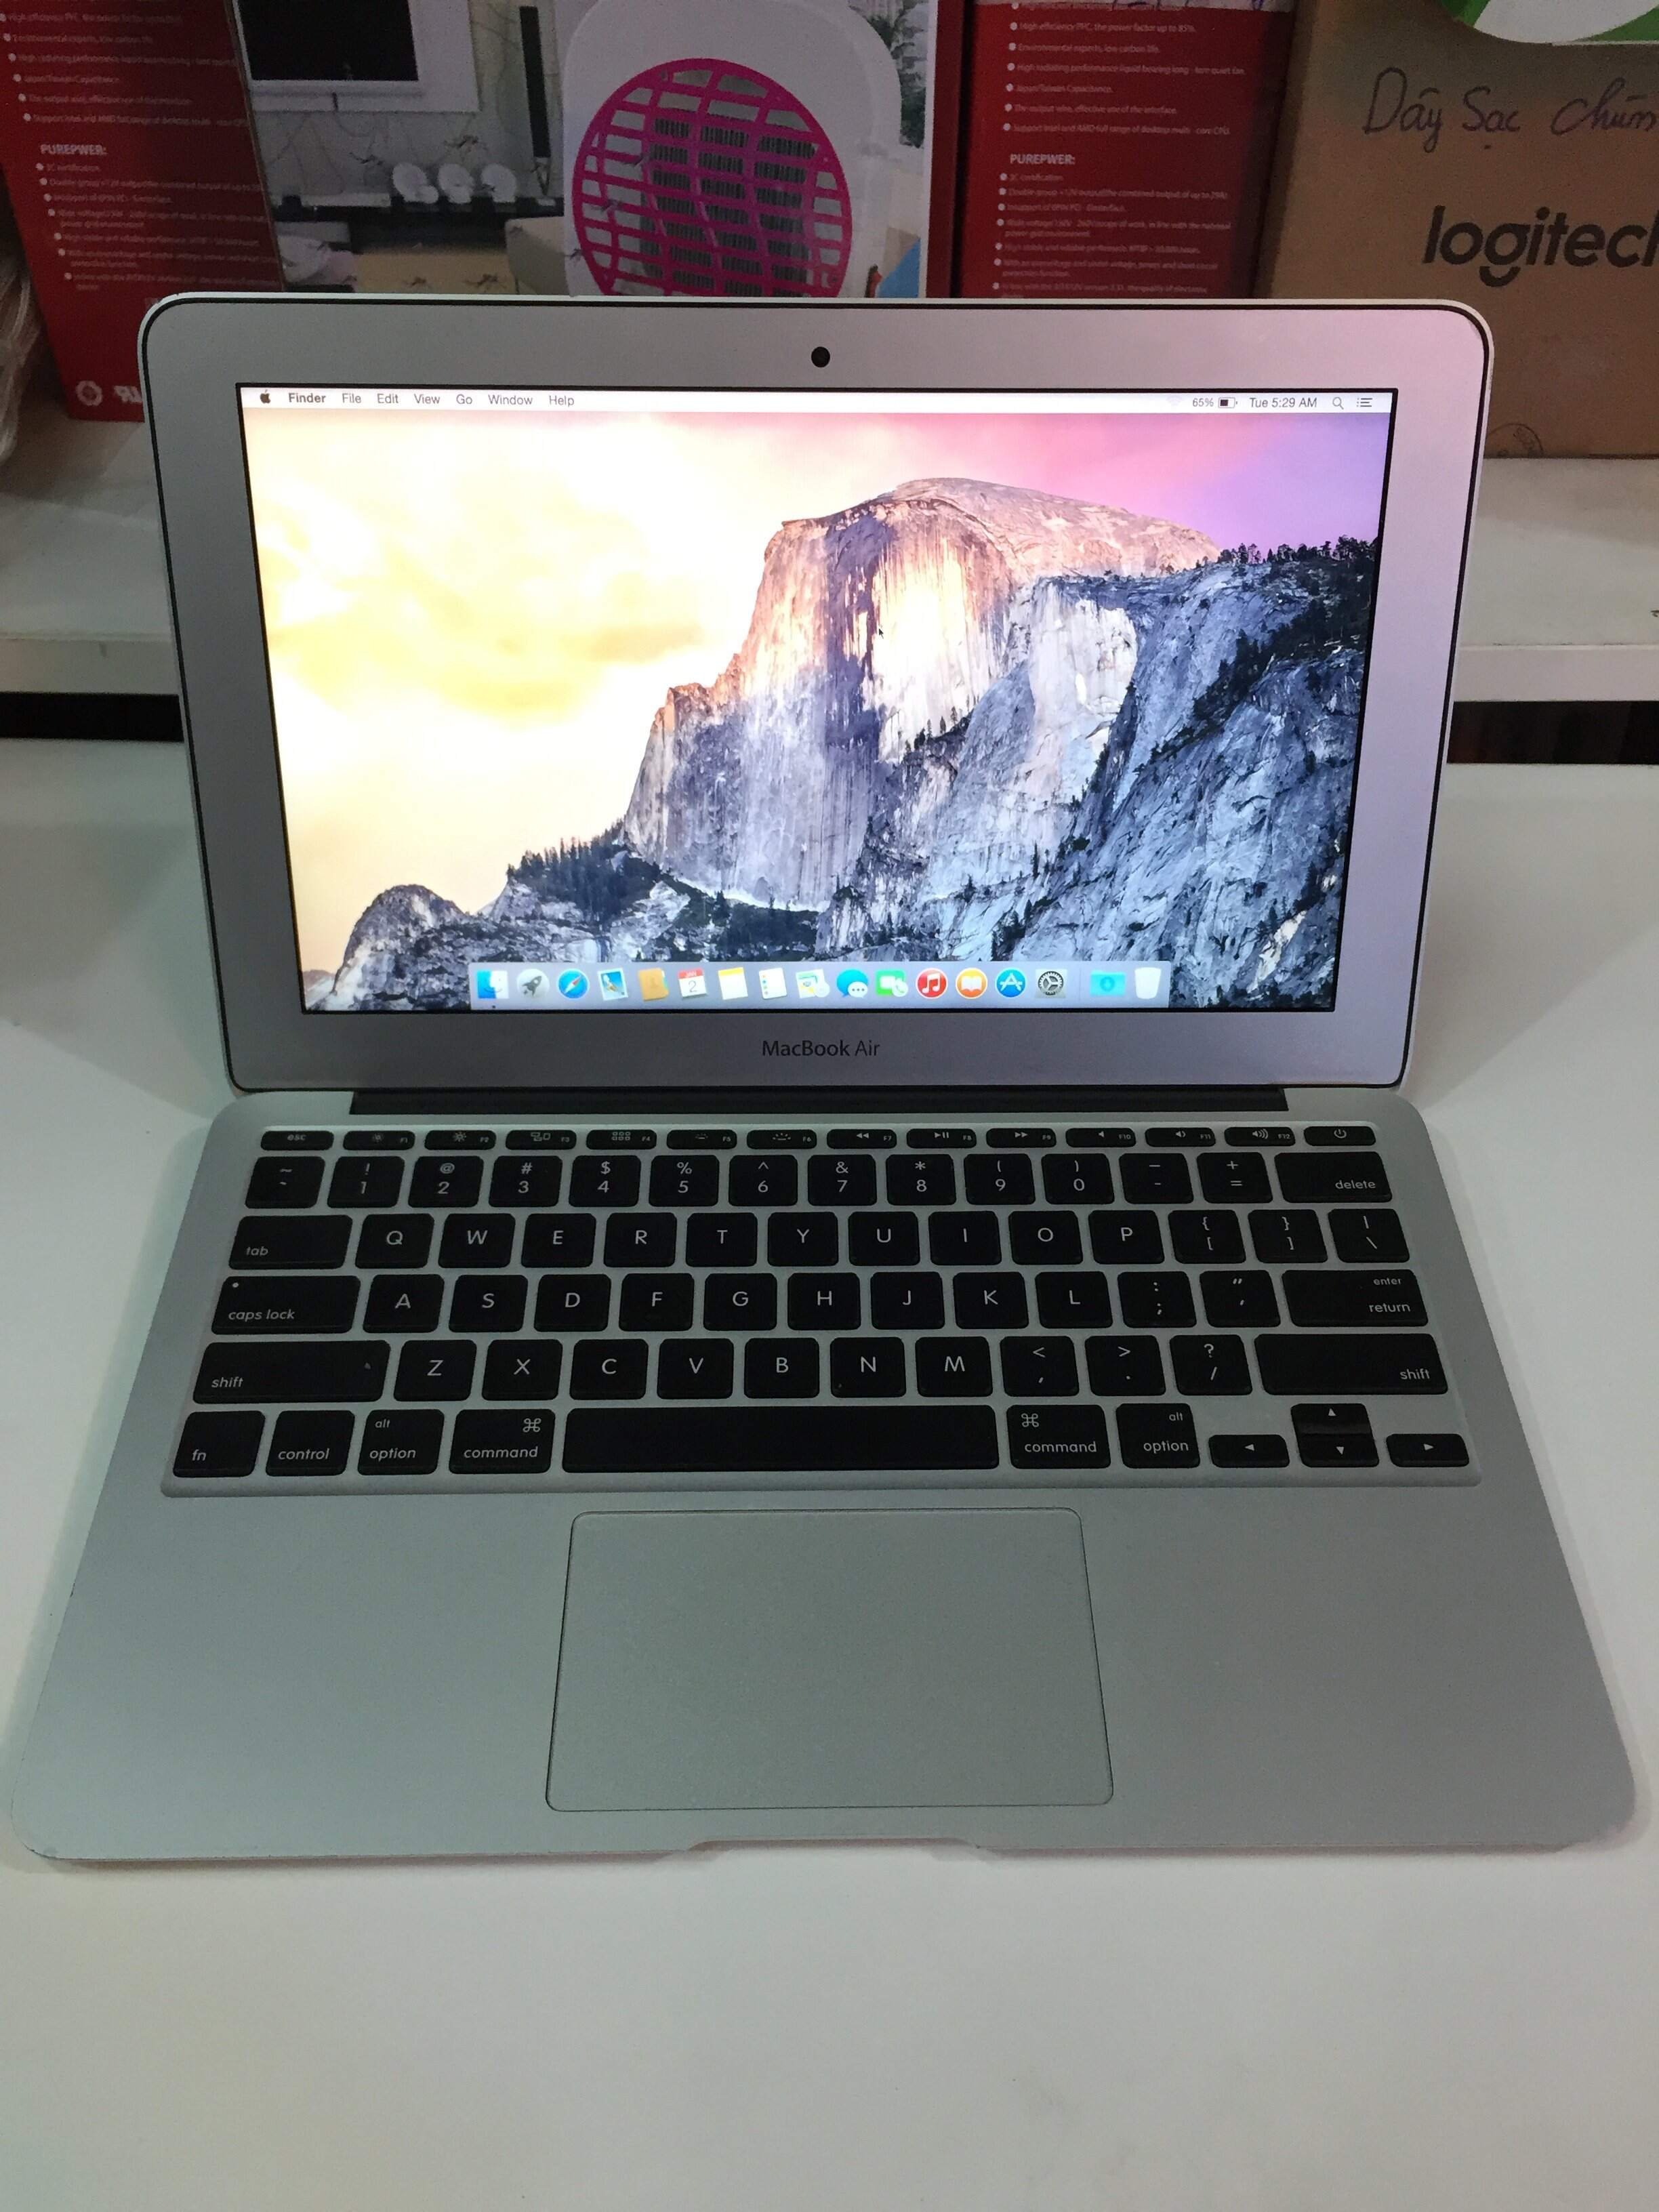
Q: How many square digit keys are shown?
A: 10